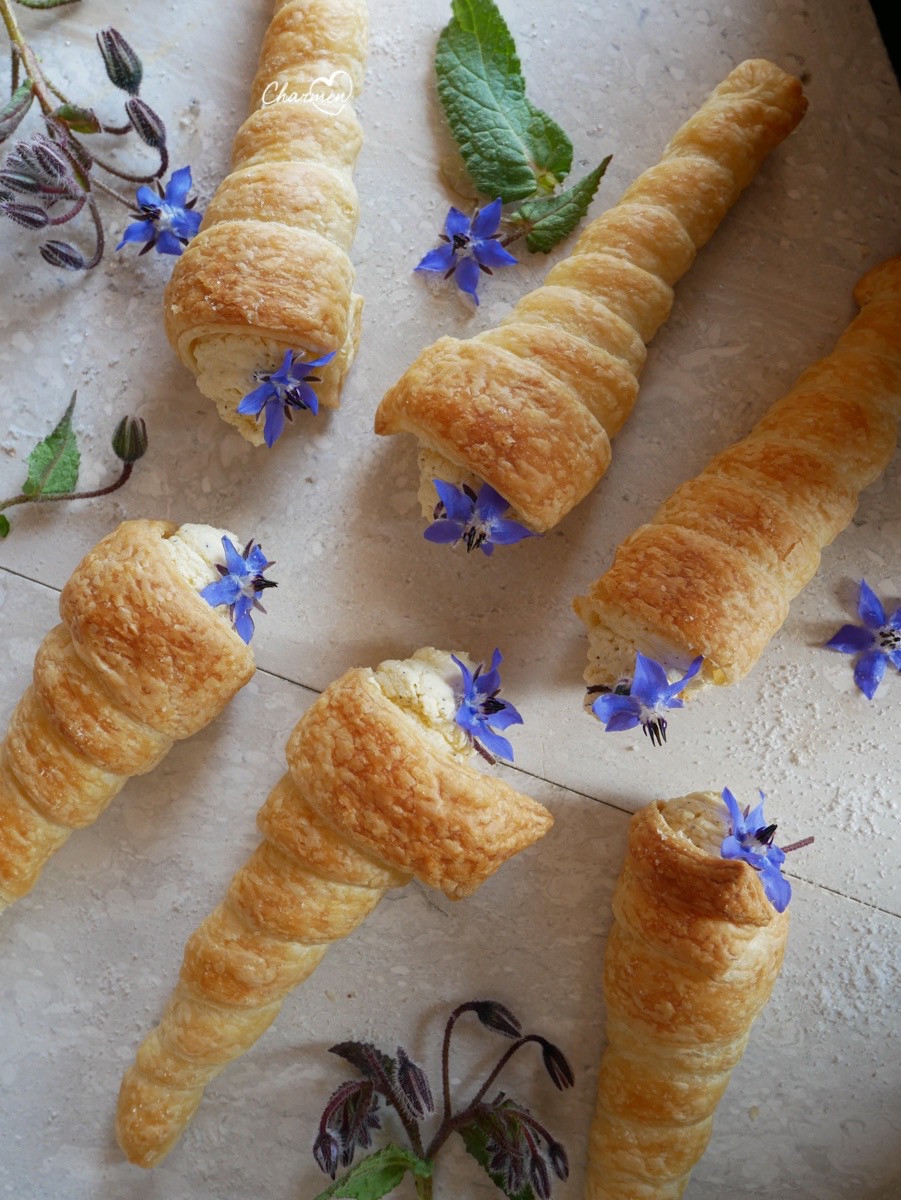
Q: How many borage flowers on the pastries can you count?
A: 6